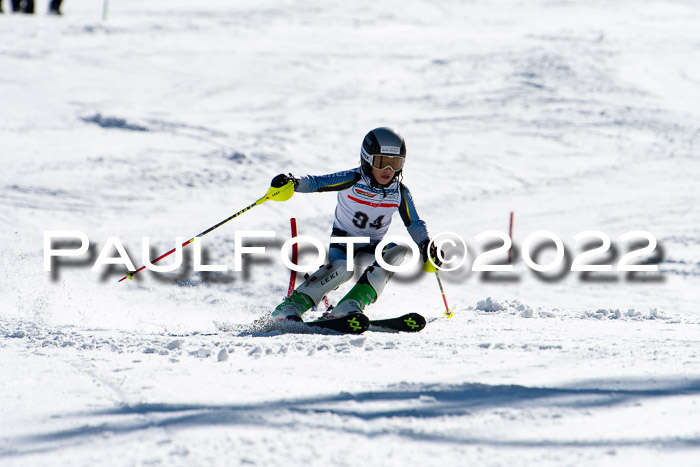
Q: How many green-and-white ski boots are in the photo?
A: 2